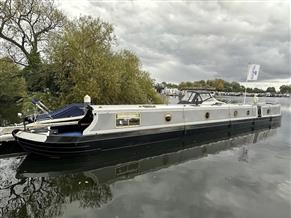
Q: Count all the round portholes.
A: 5